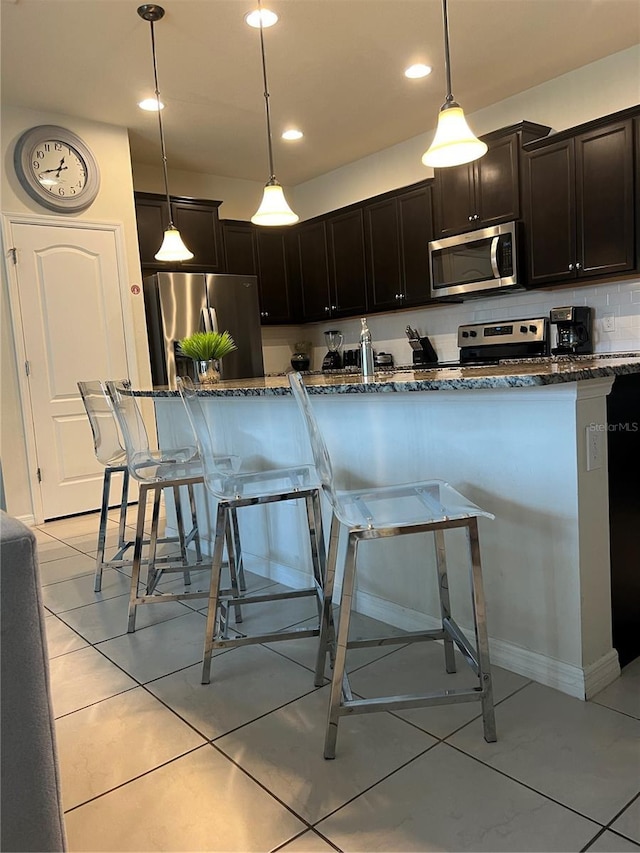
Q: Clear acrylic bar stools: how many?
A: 4